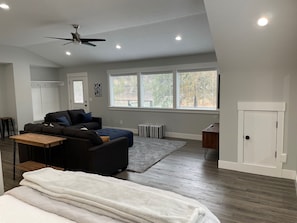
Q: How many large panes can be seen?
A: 3